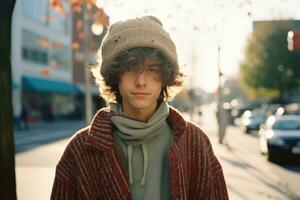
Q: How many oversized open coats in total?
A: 1